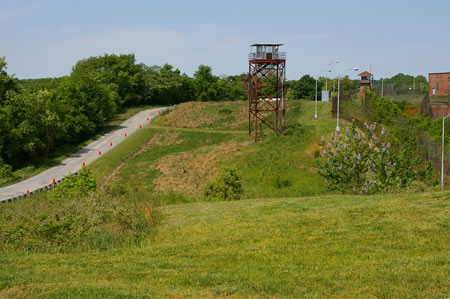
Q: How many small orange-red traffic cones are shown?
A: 9